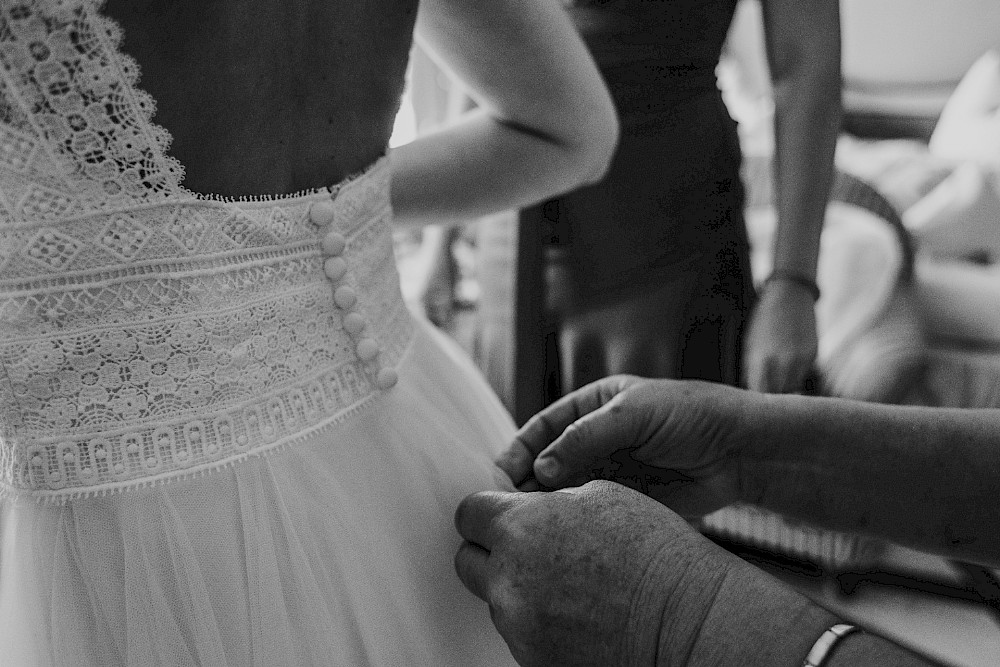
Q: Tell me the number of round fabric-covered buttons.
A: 7